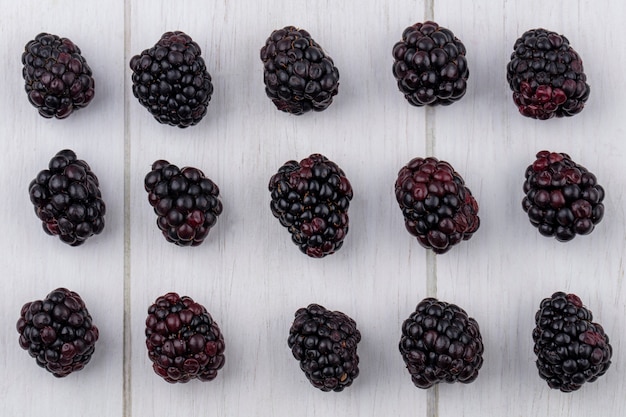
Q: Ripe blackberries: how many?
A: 15